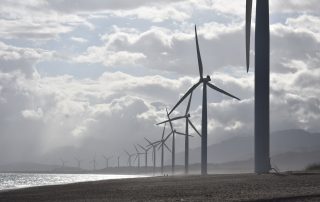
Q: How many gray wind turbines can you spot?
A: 14